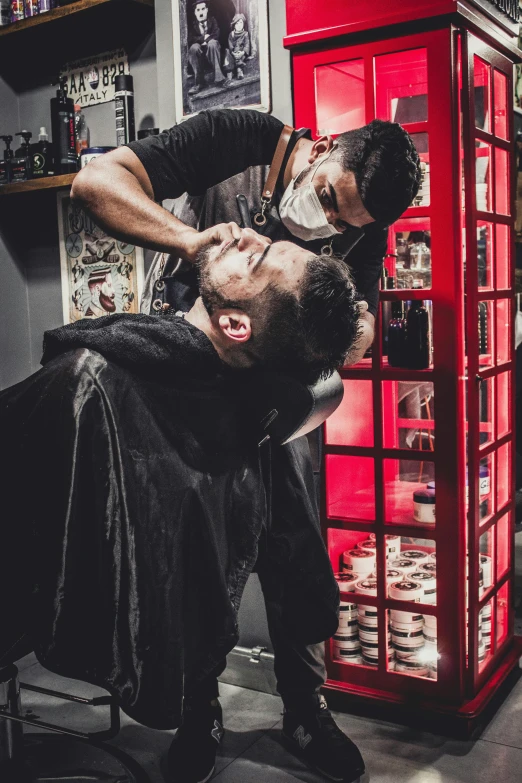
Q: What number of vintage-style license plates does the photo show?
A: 1